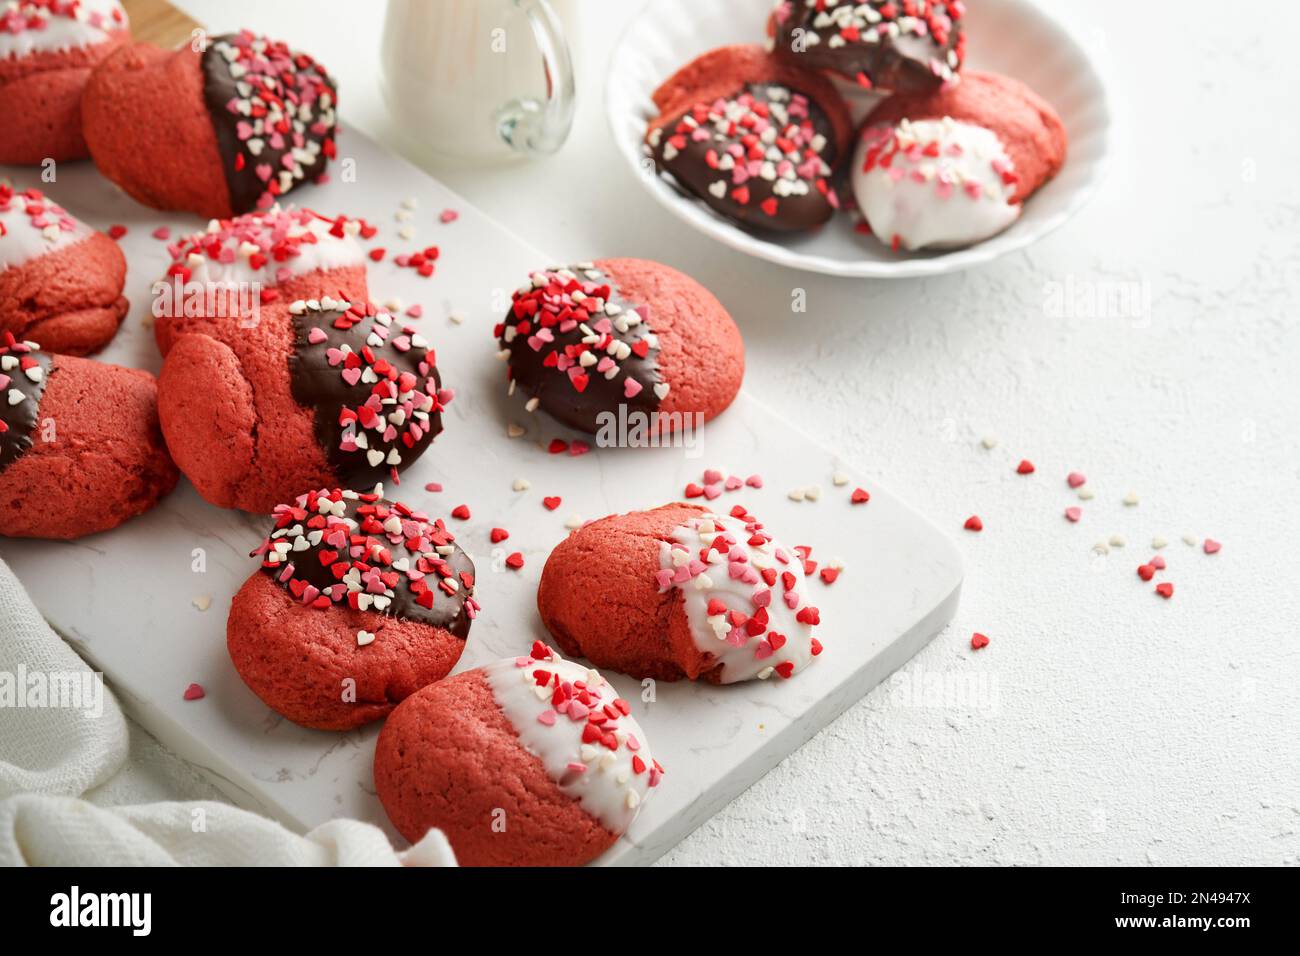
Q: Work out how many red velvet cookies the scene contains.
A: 13